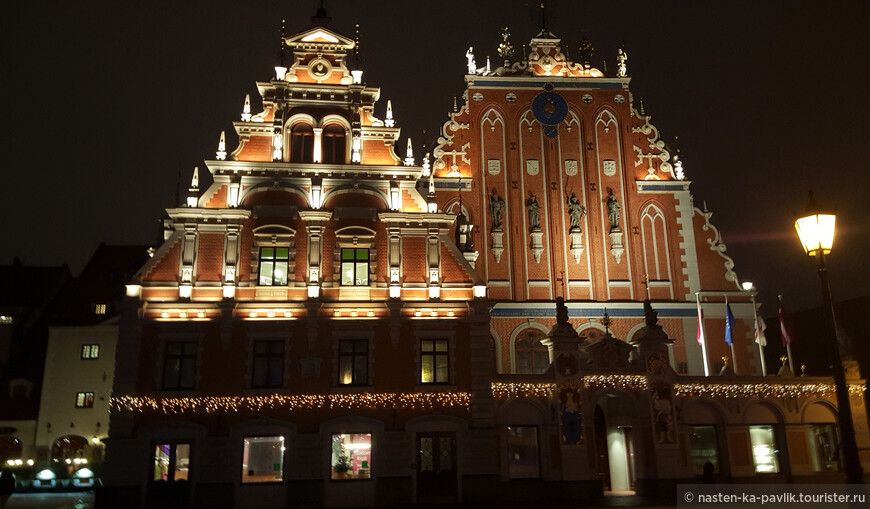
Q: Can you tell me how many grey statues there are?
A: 4